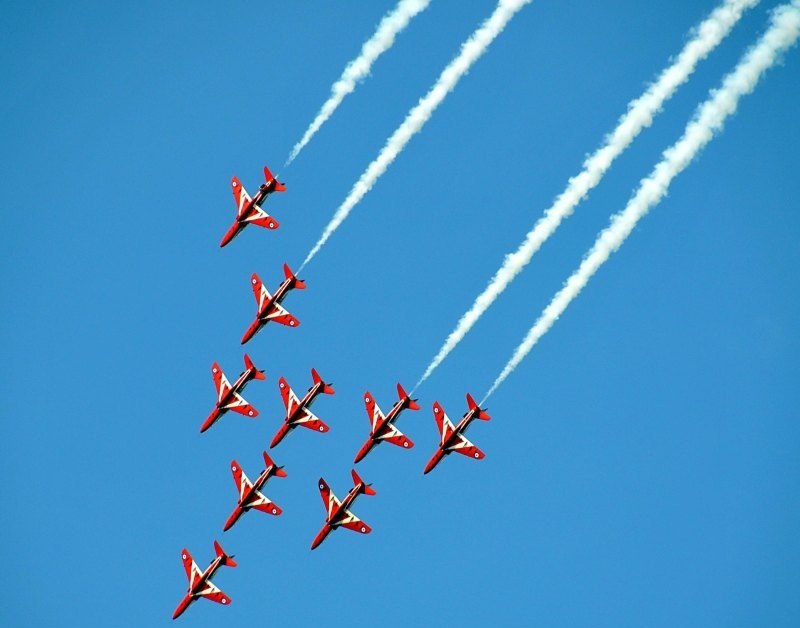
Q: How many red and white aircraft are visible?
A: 9